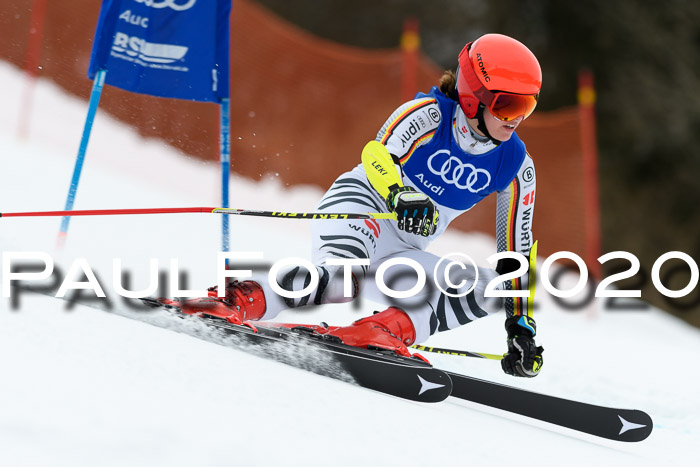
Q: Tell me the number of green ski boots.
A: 0